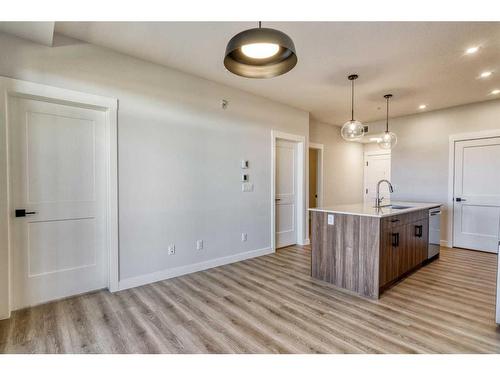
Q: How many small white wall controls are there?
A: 3